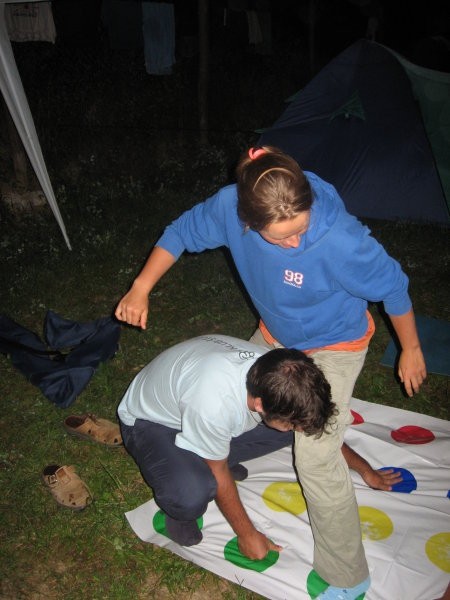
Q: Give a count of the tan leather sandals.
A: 2